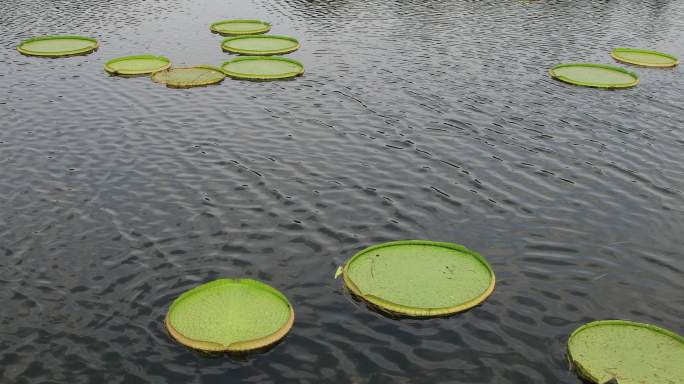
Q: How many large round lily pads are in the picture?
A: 11